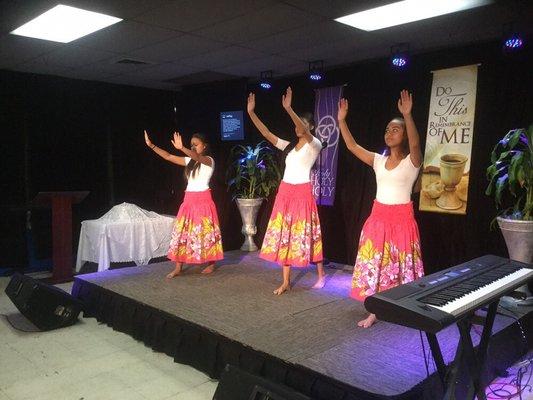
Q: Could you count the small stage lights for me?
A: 4